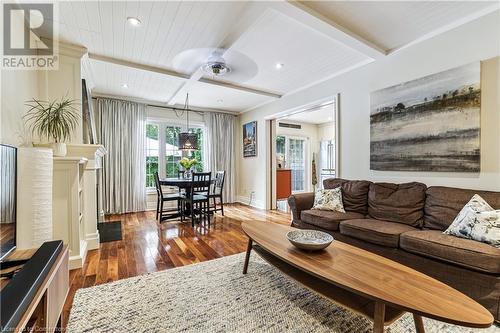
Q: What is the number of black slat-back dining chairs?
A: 4